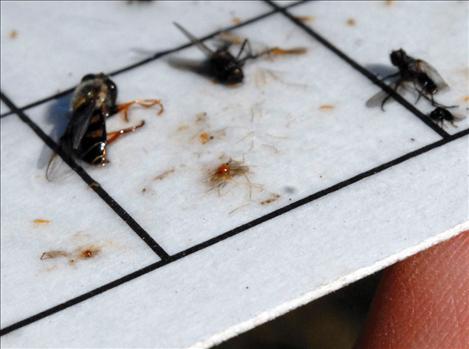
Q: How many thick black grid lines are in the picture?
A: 4